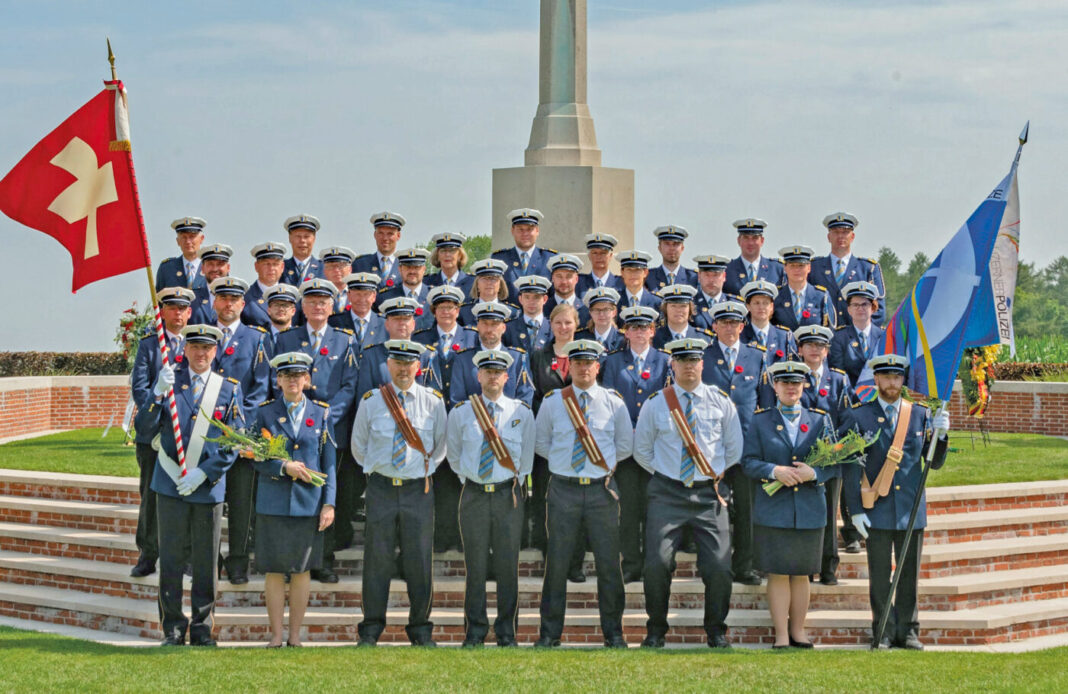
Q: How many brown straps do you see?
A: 5